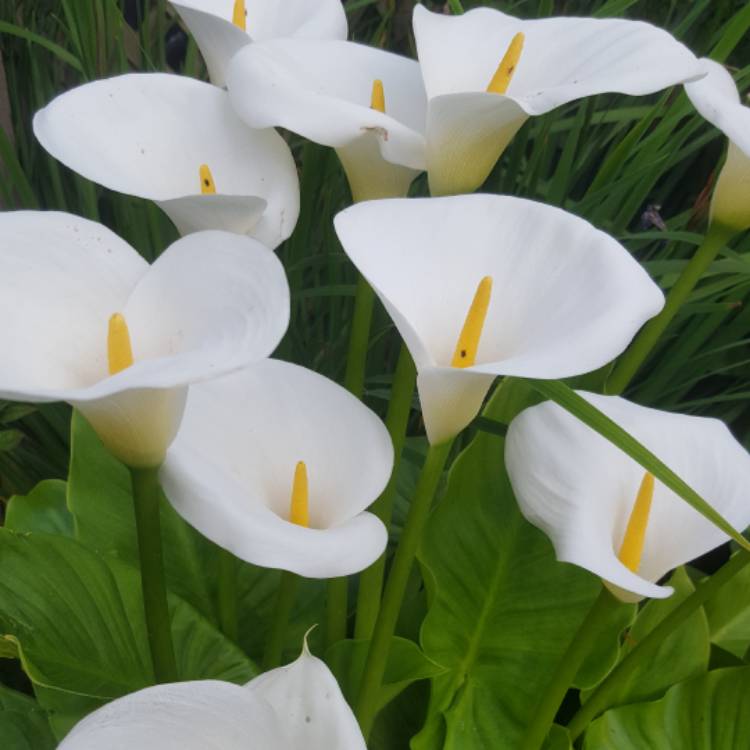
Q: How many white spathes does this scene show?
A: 10